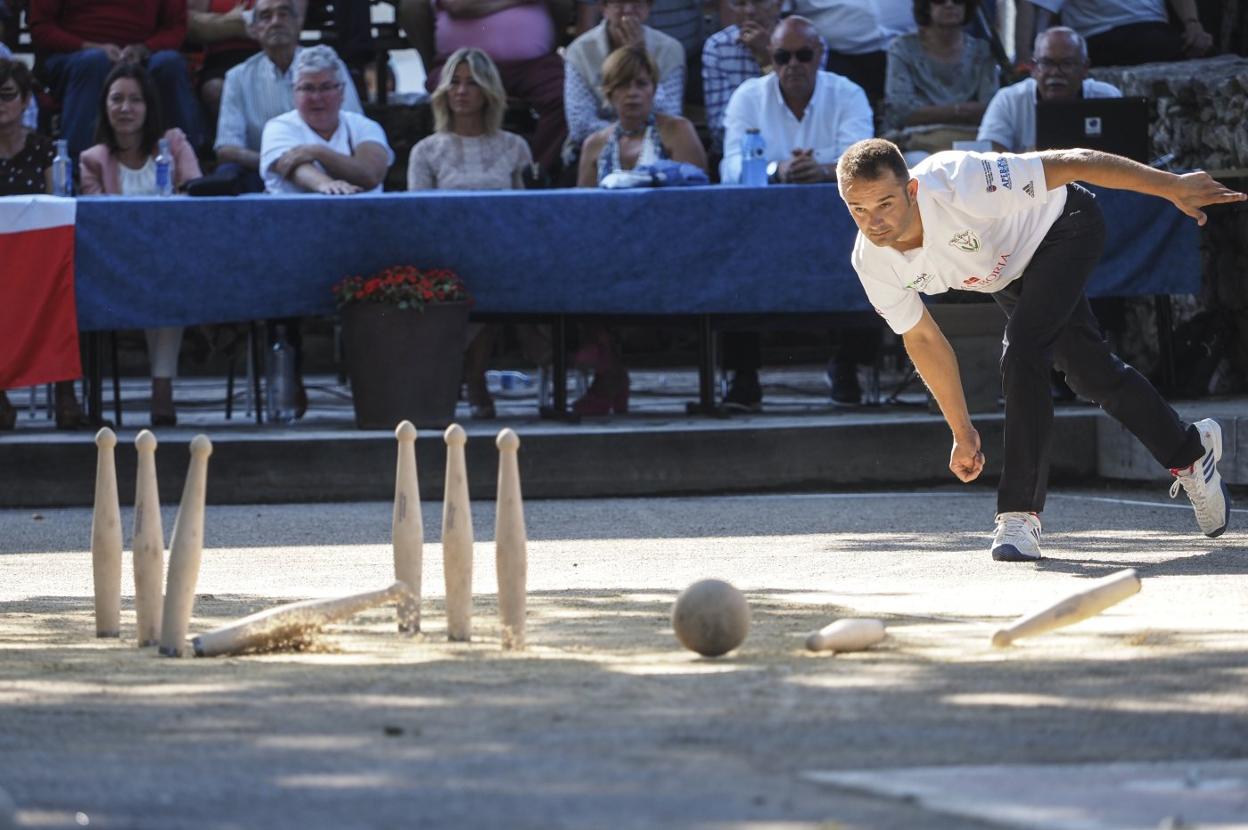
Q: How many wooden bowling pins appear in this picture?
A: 9